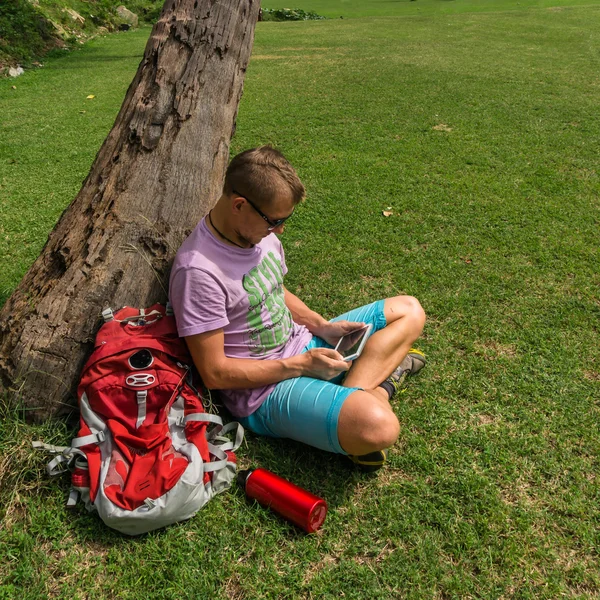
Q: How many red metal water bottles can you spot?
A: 1